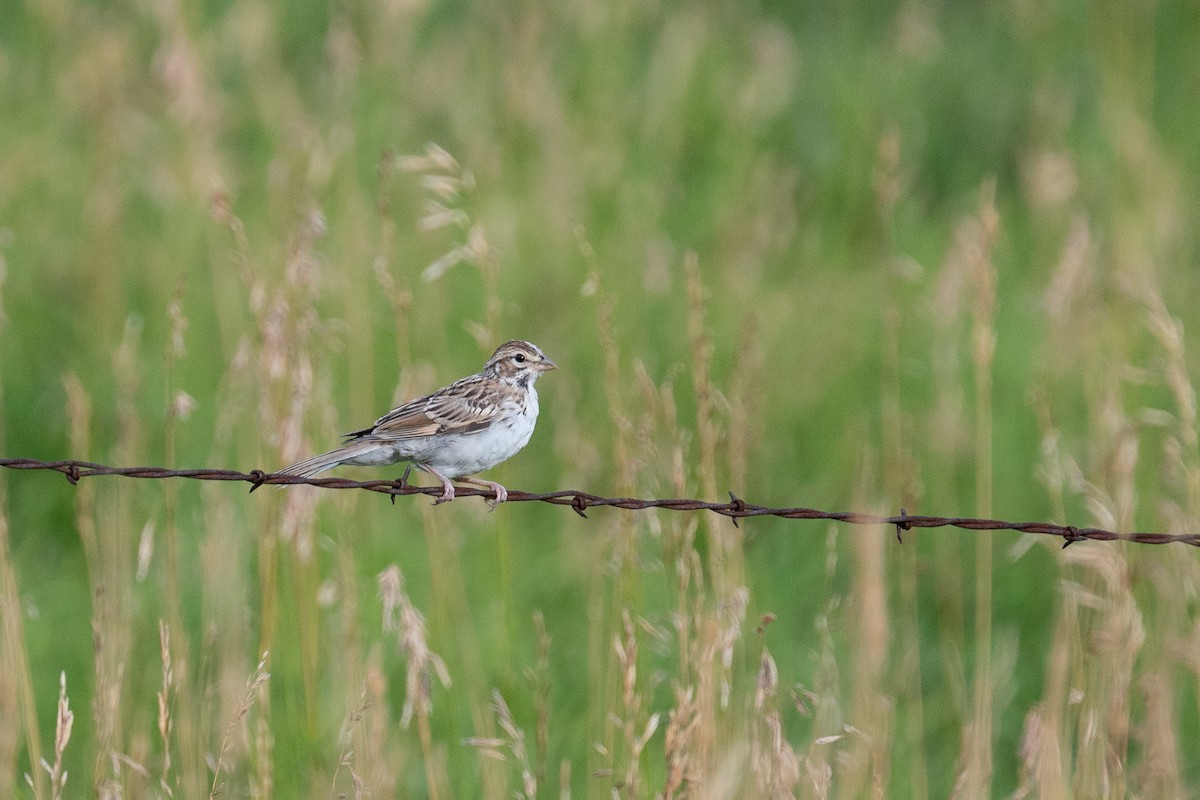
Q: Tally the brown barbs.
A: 7